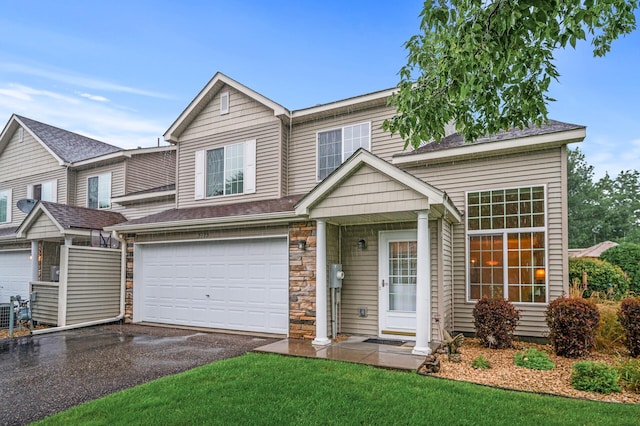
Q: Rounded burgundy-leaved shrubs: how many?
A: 3